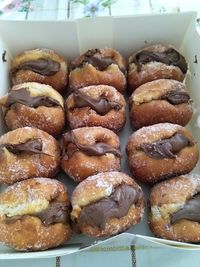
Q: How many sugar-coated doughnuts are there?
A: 12